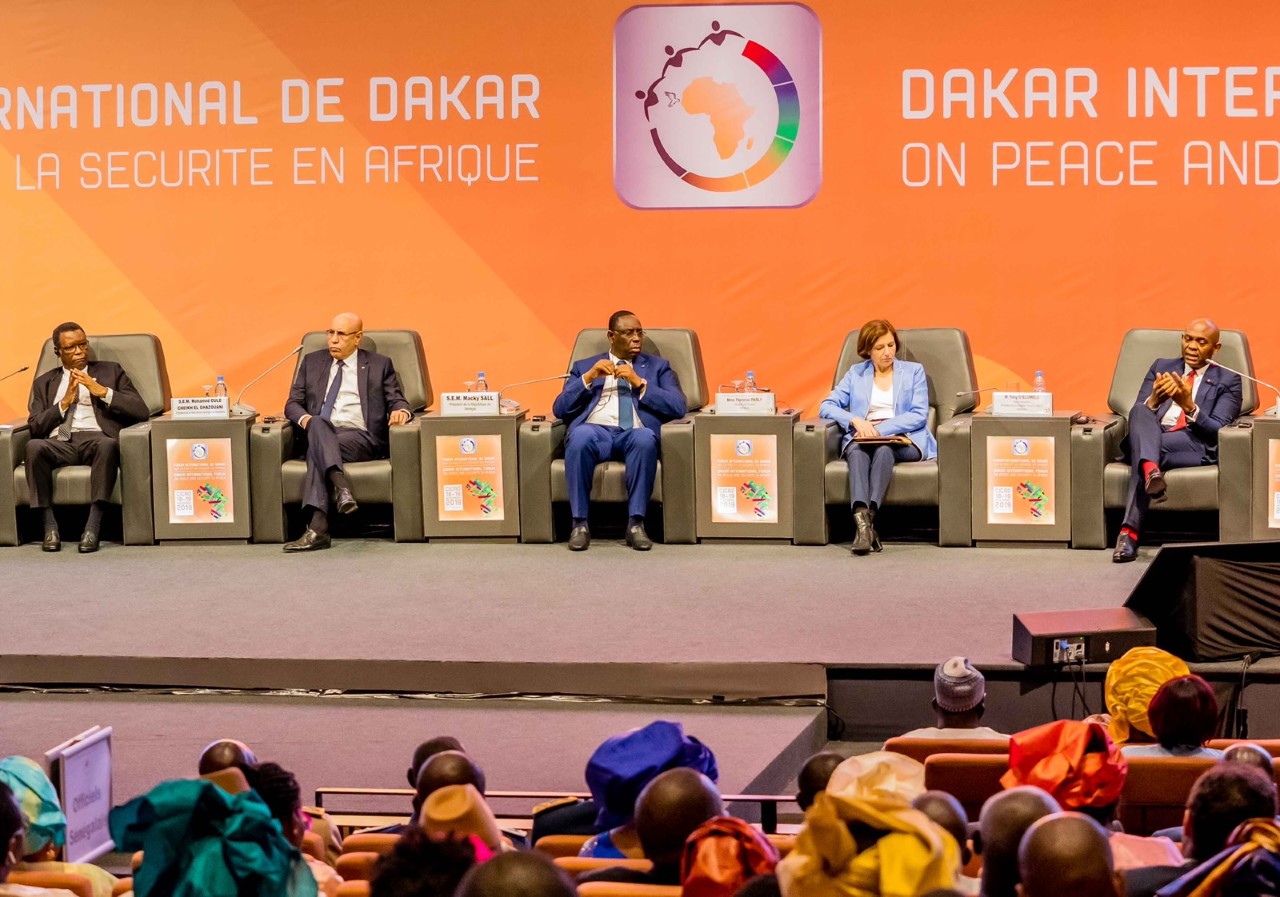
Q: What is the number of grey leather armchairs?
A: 5